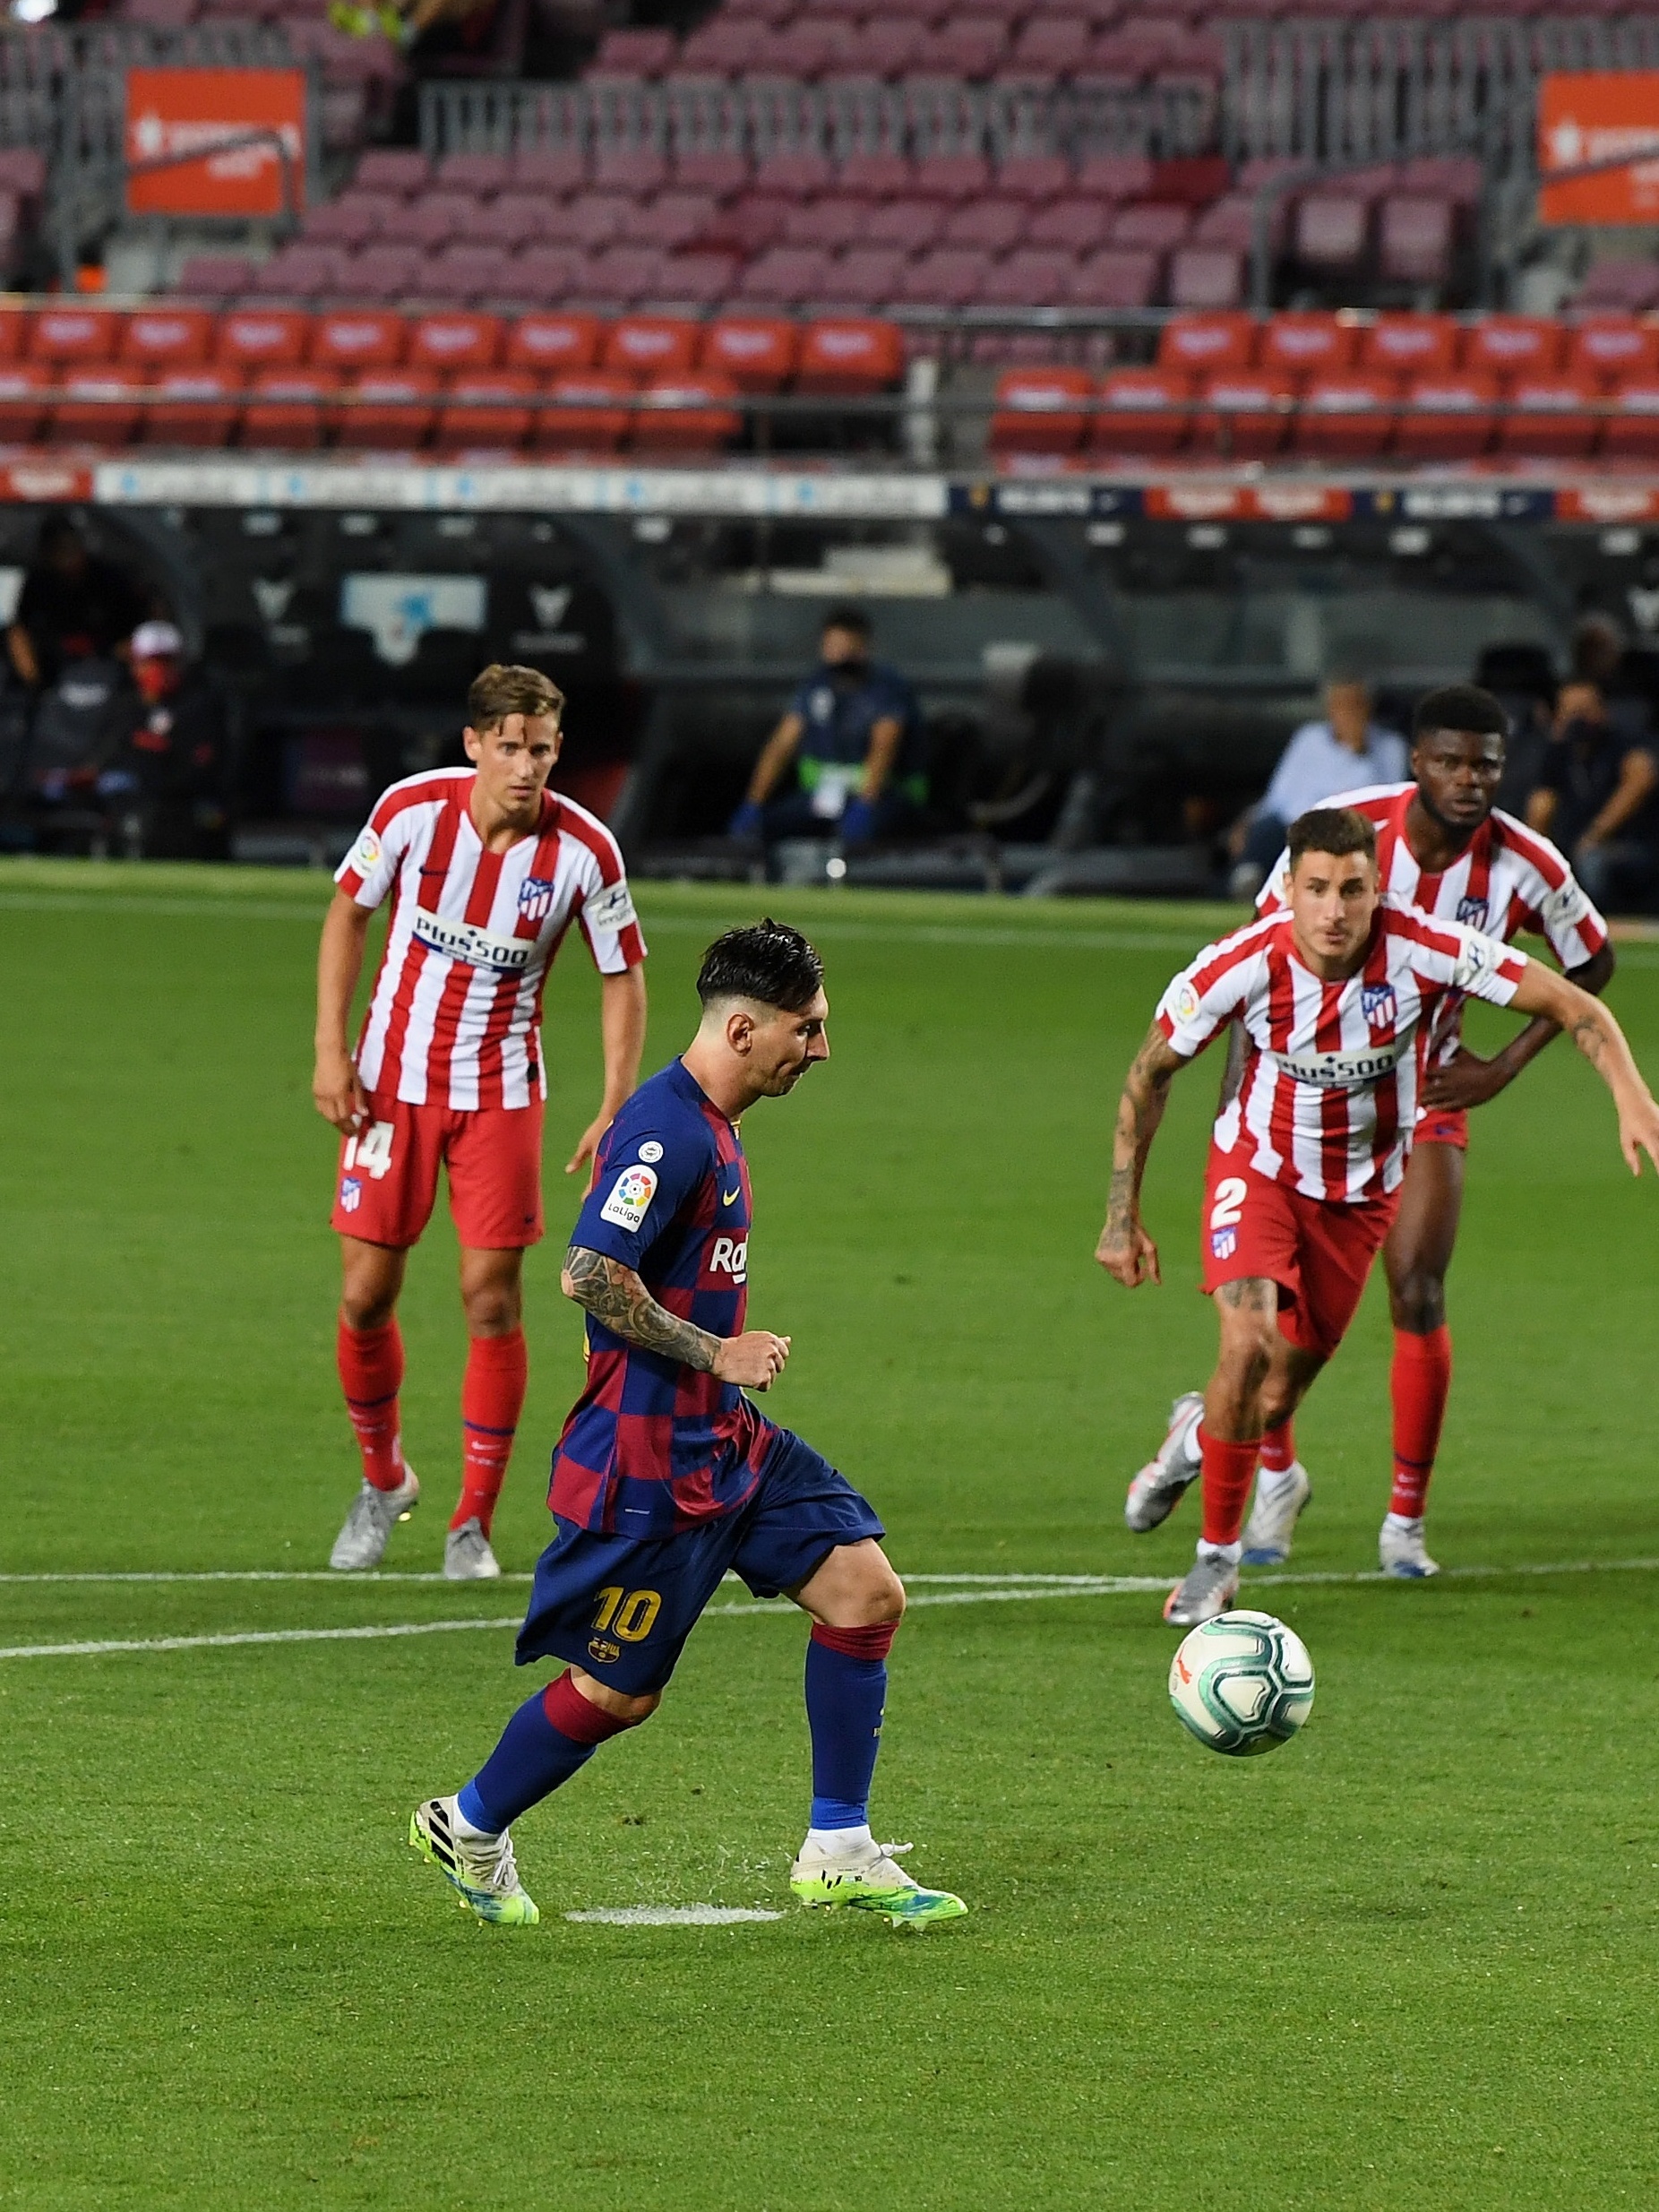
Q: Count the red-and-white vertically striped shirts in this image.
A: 3